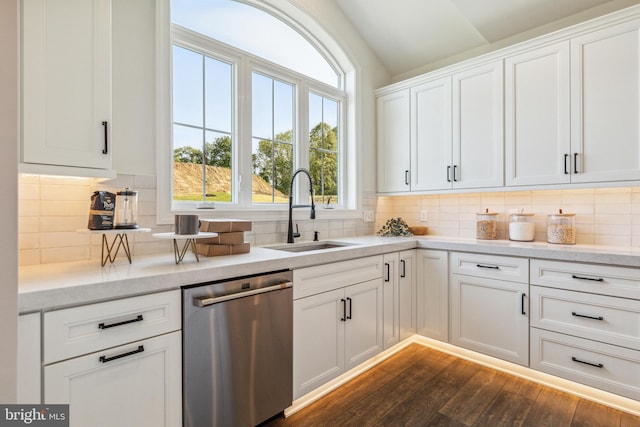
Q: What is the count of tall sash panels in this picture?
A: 3